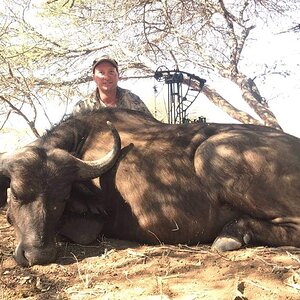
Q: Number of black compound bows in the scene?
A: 1